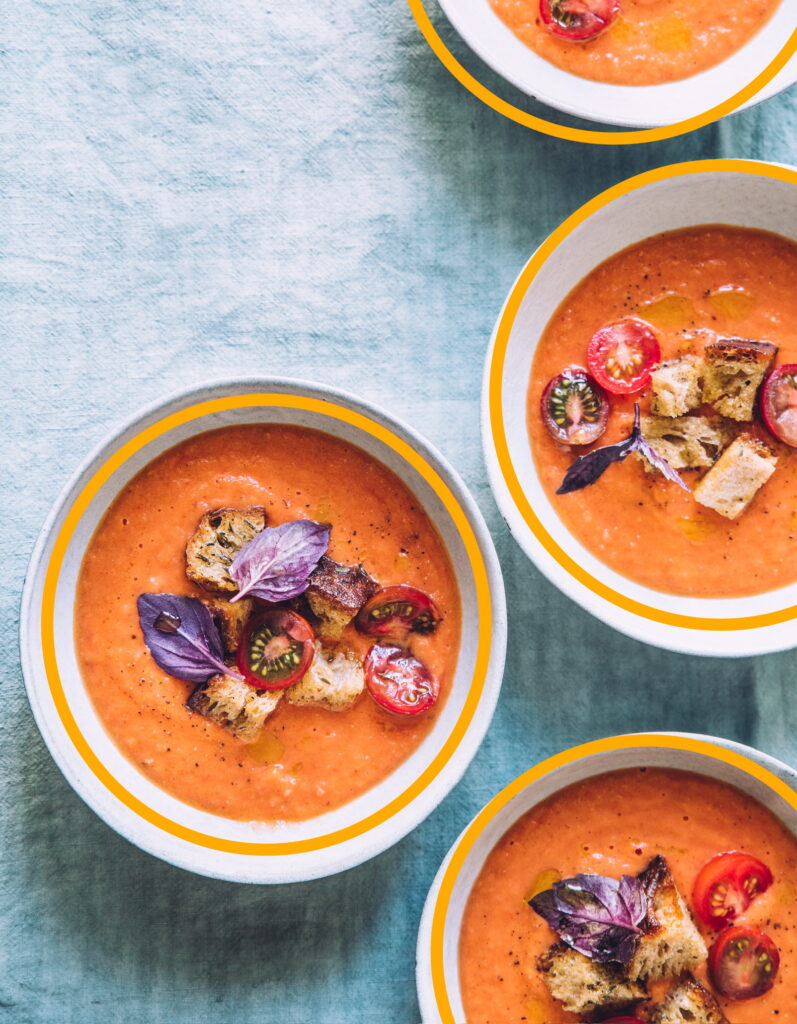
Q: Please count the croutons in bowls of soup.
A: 12